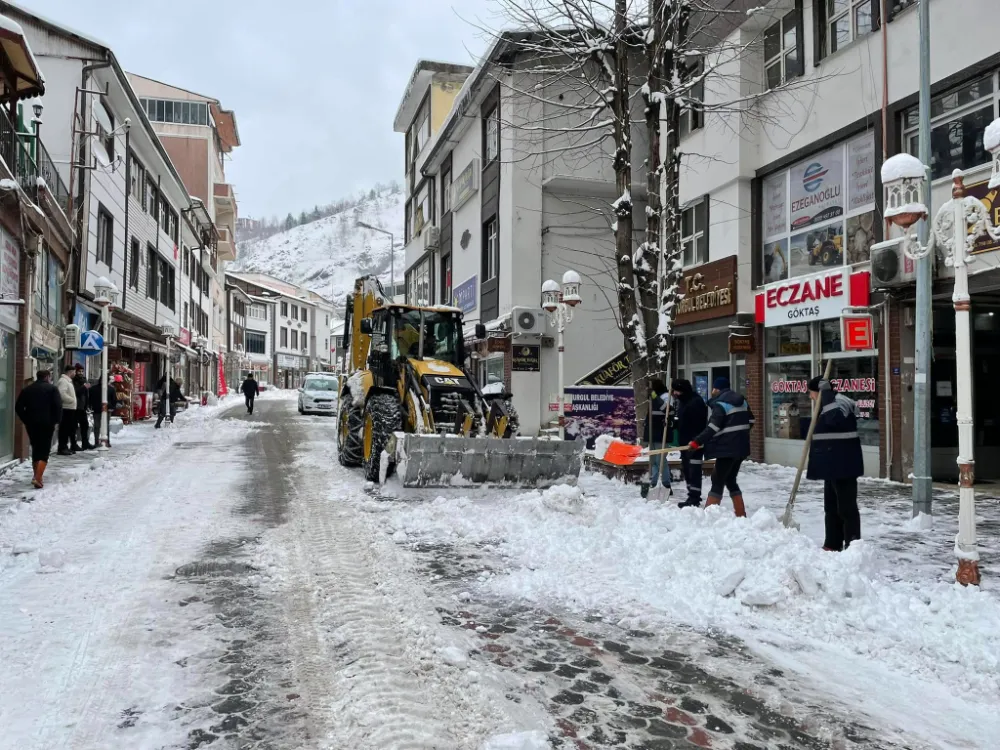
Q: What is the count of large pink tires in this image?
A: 0